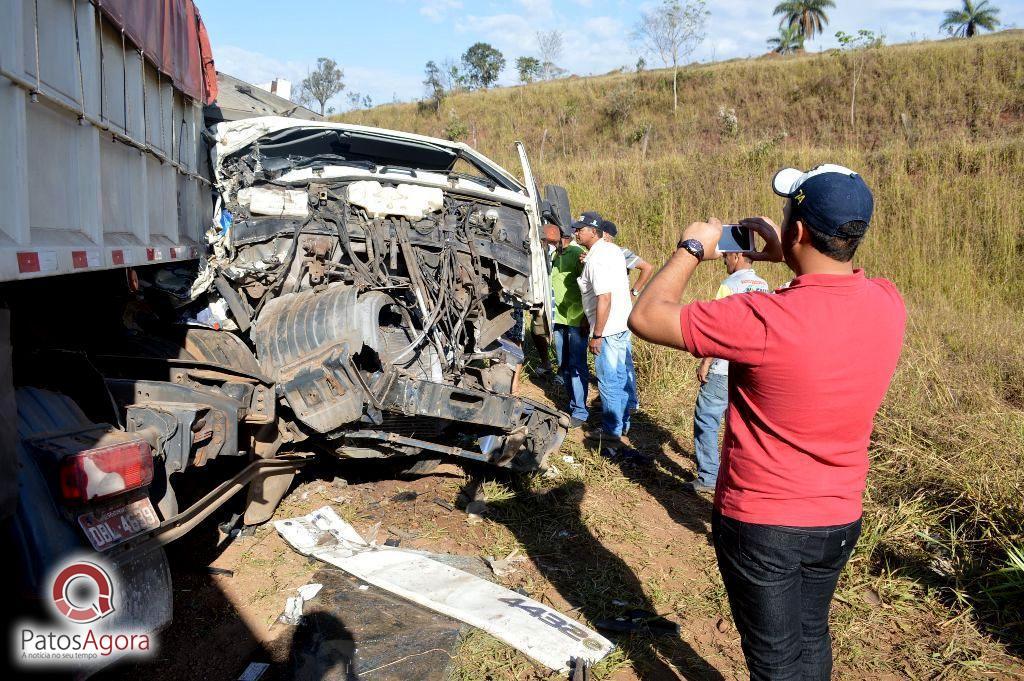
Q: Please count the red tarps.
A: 1